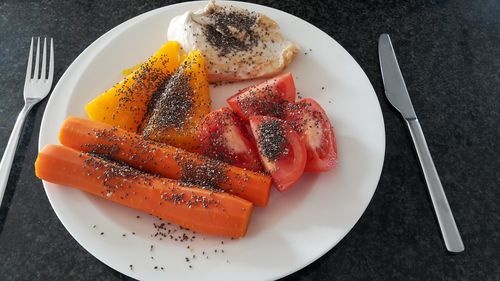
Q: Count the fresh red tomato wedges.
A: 4